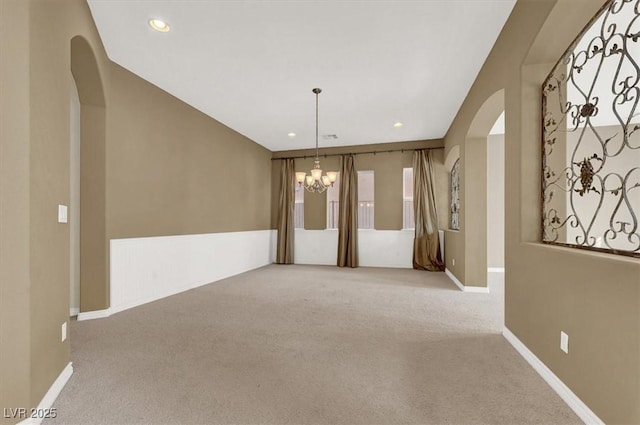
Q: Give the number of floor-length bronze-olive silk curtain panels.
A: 3